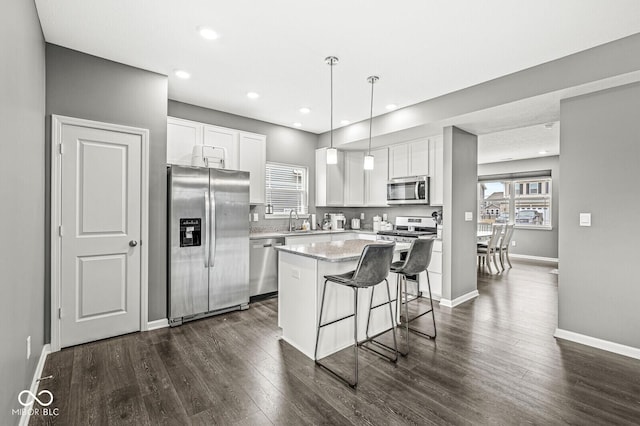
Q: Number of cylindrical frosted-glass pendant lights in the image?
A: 2